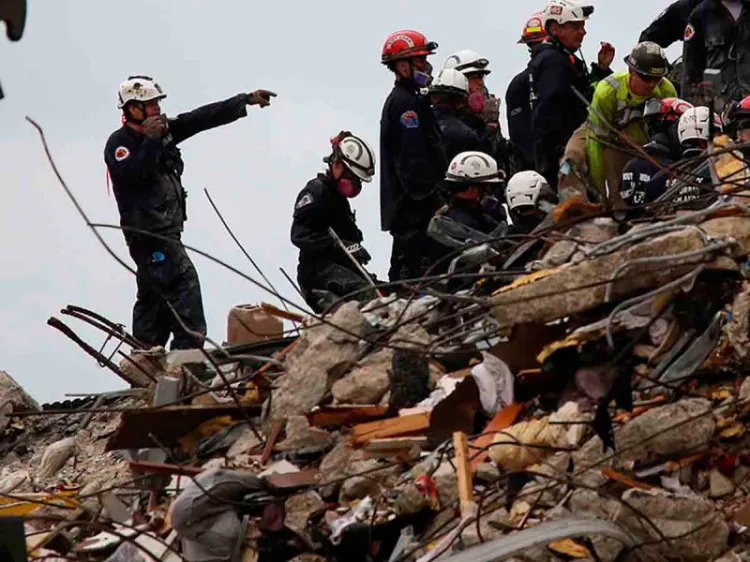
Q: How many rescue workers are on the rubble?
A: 15